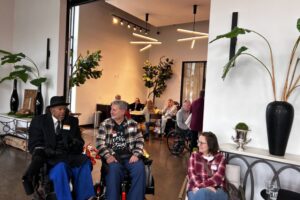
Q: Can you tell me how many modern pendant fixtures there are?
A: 2